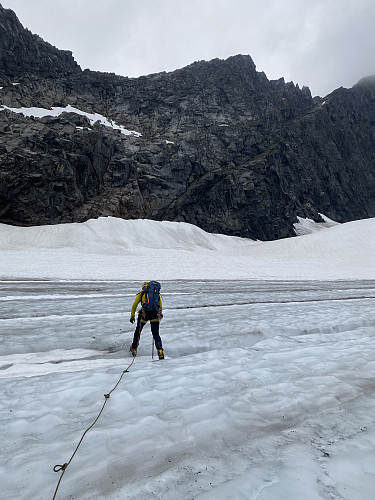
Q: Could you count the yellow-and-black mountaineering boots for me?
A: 2